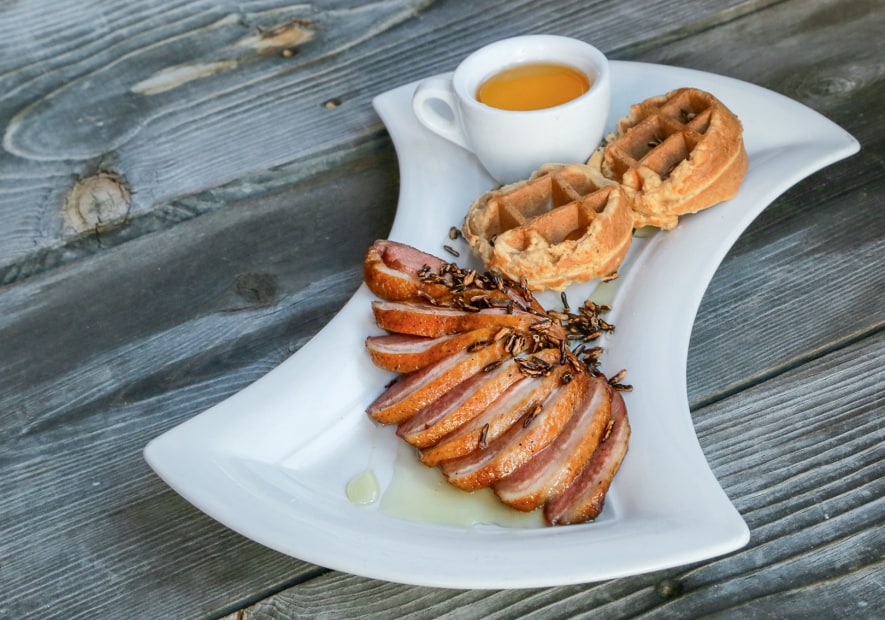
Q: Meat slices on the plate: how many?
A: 9